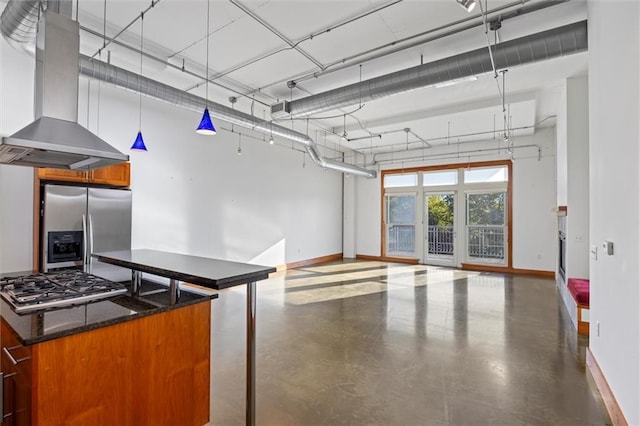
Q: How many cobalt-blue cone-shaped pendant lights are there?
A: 2